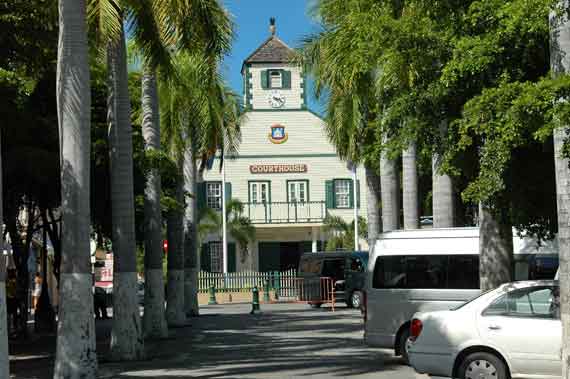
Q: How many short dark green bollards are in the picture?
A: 3